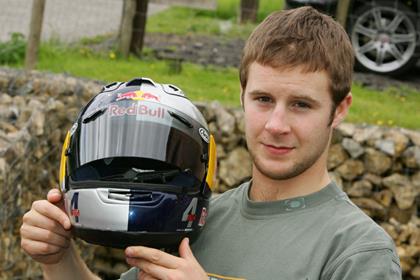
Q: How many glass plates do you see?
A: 0